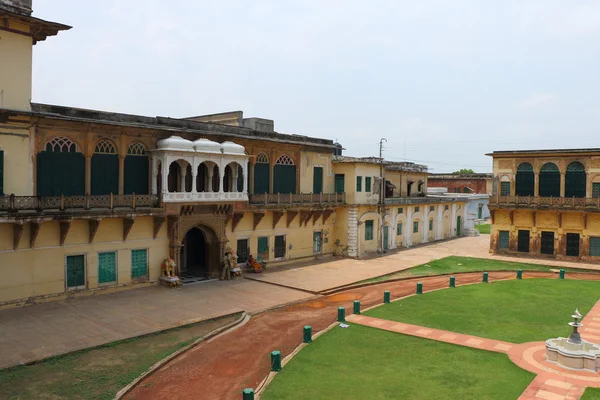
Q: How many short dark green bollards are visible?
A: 11